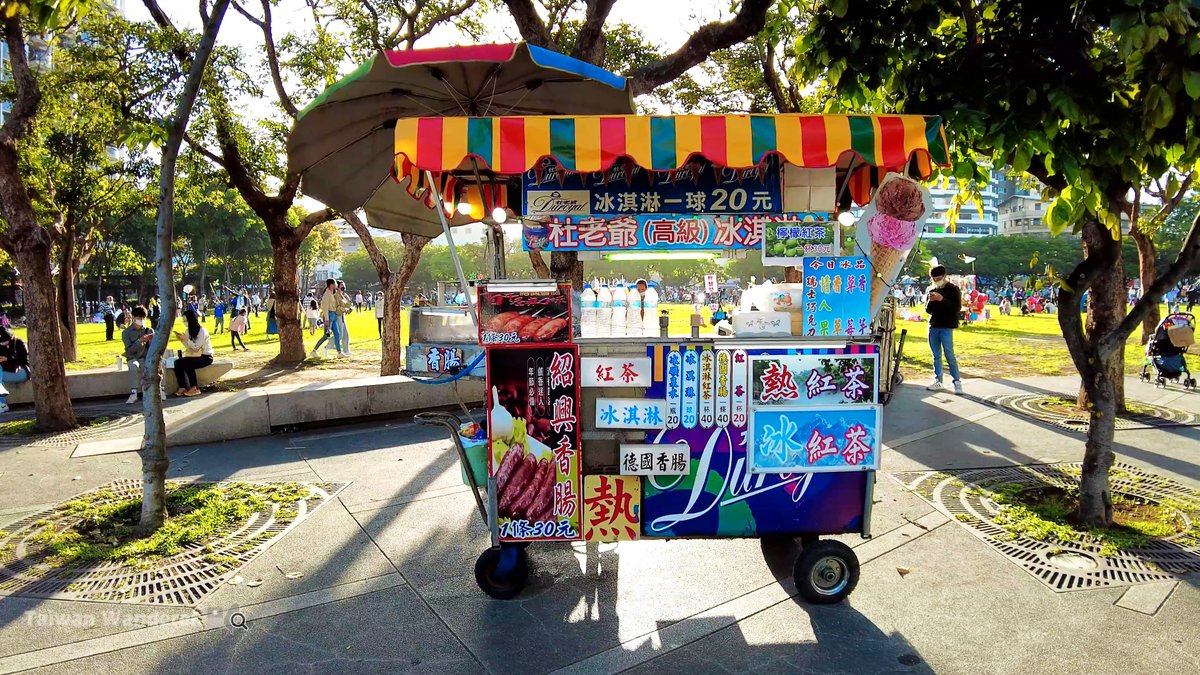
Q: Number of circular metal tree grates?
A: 4